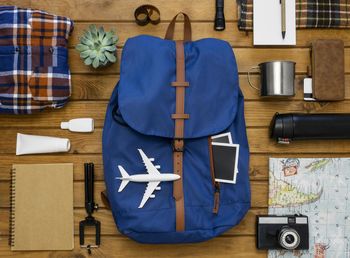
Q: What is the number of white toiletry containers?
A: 2